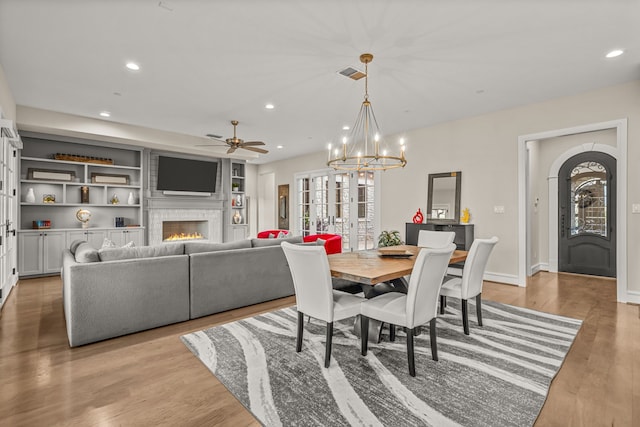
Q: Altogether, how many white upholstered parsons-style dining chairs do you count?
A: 4